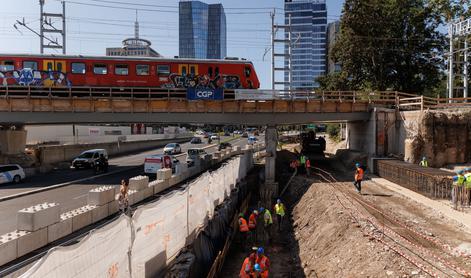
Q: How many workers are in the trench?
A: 7